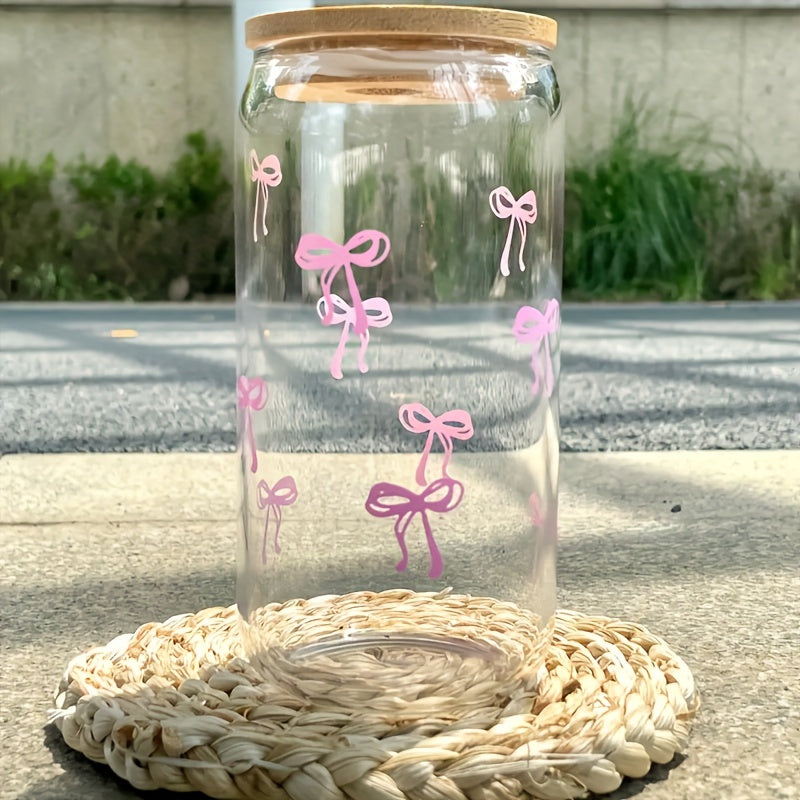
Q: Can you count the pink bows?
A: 10